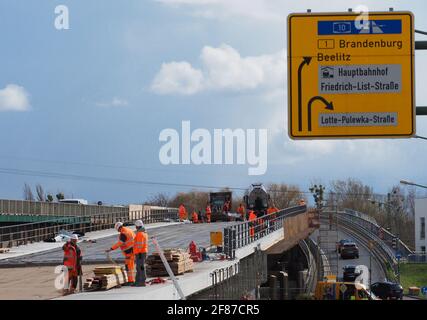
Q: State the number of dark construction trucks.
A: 2